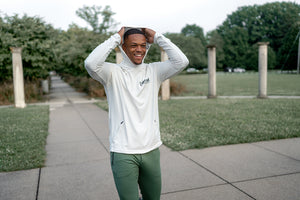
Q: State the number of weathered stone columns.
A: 5